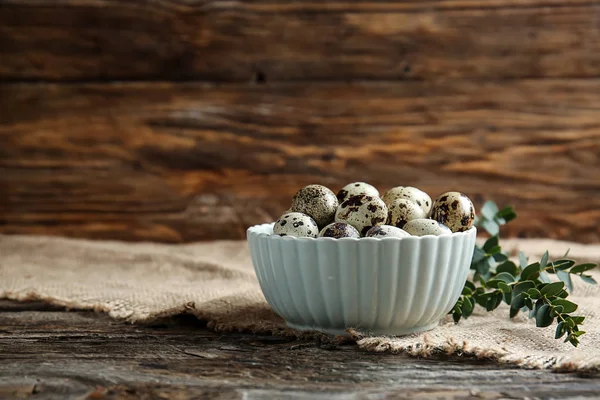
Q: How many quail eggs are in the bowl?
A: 10